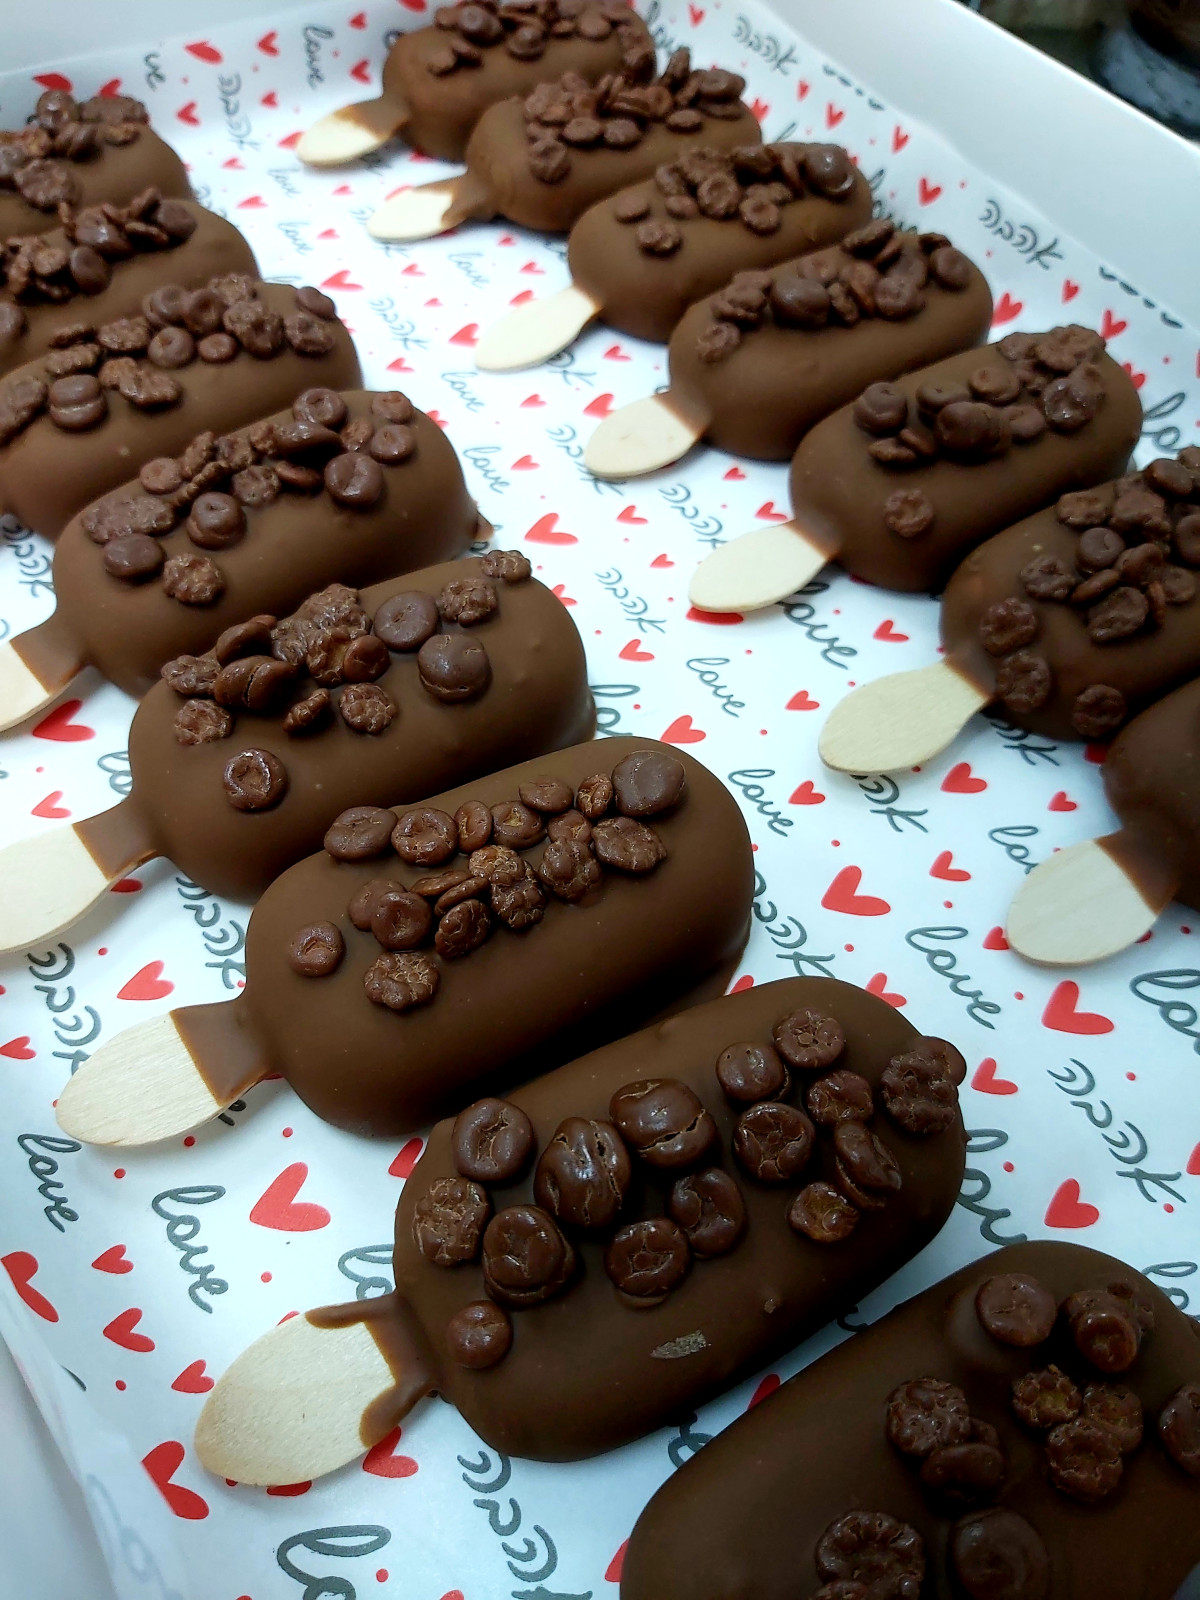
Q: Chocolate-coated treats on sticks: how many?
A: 15